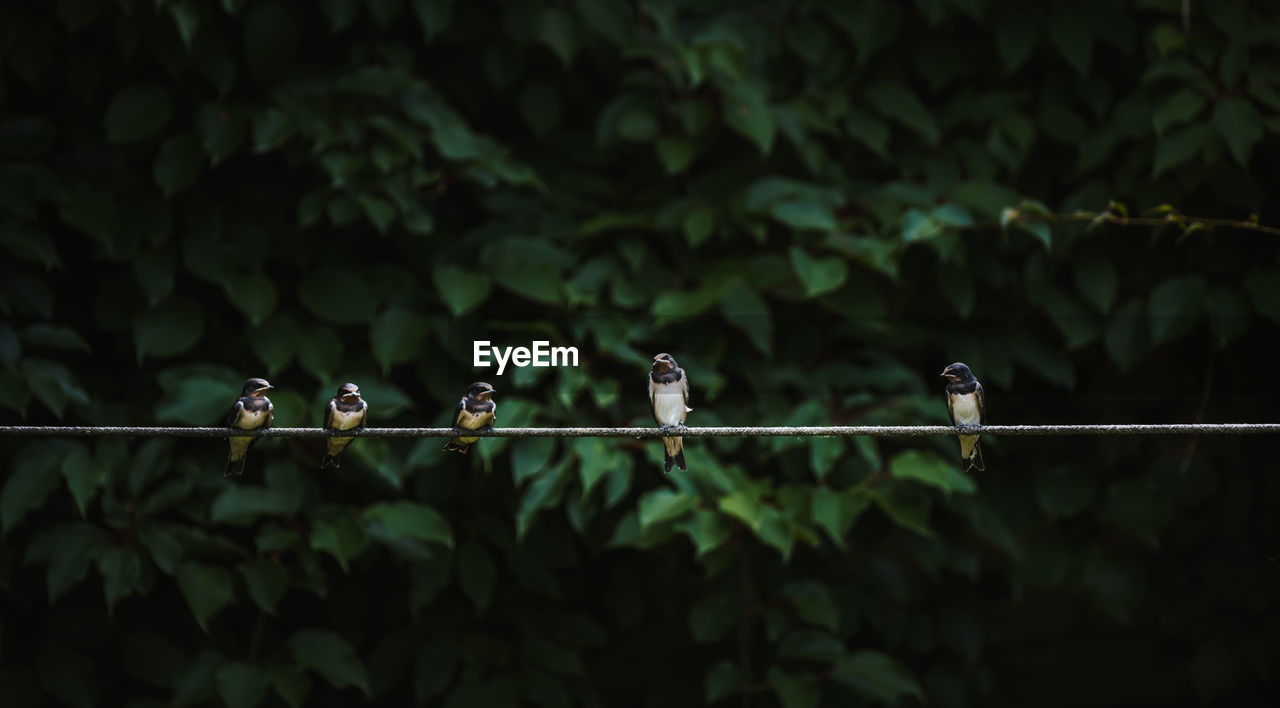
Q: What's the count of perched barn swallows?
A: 5